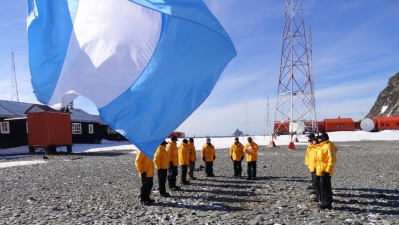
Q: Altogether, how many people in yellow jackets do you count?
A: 11